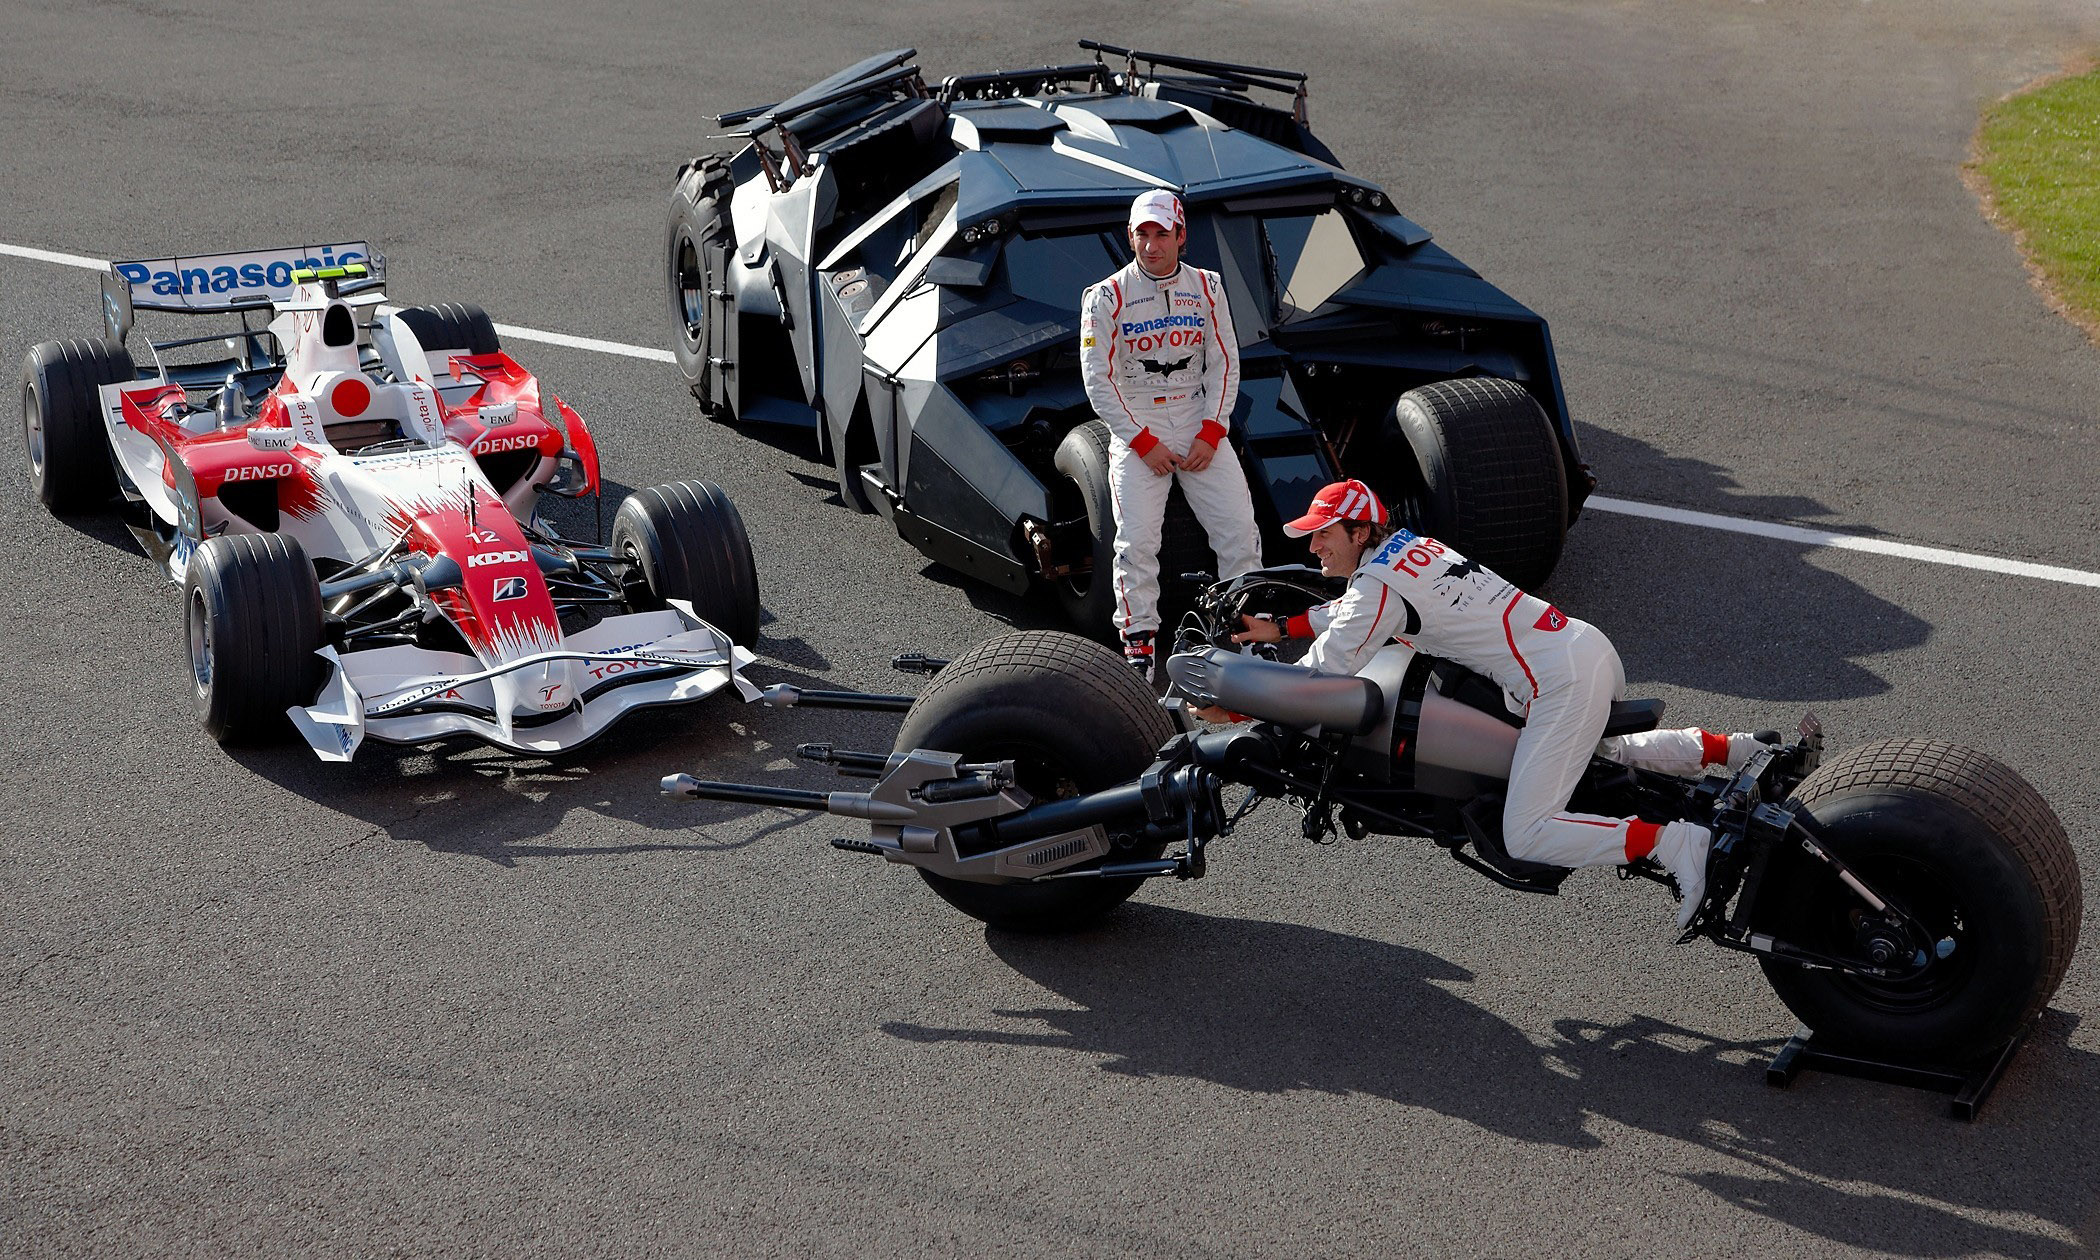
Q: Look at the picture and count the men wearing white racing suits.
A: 2